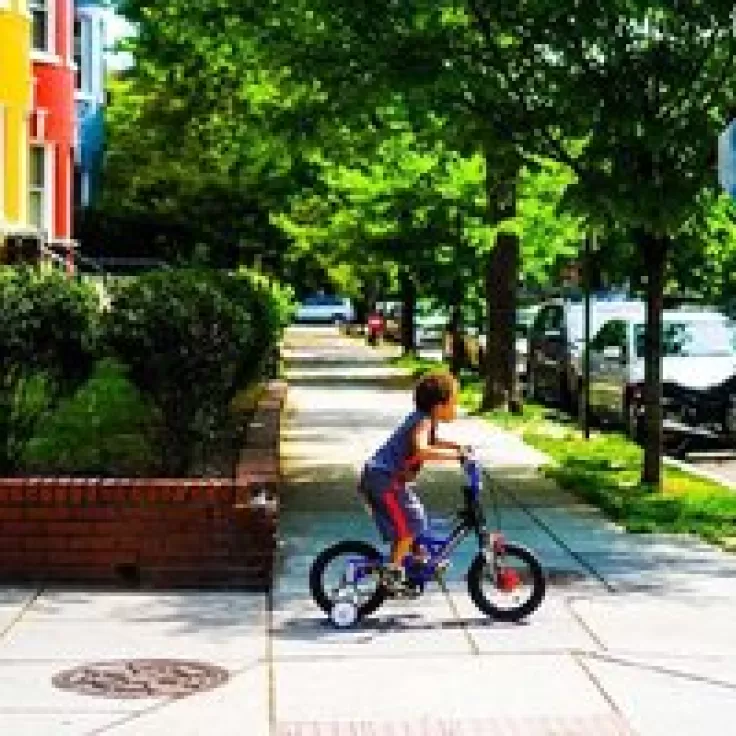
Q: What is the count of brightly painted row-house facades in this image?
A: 3